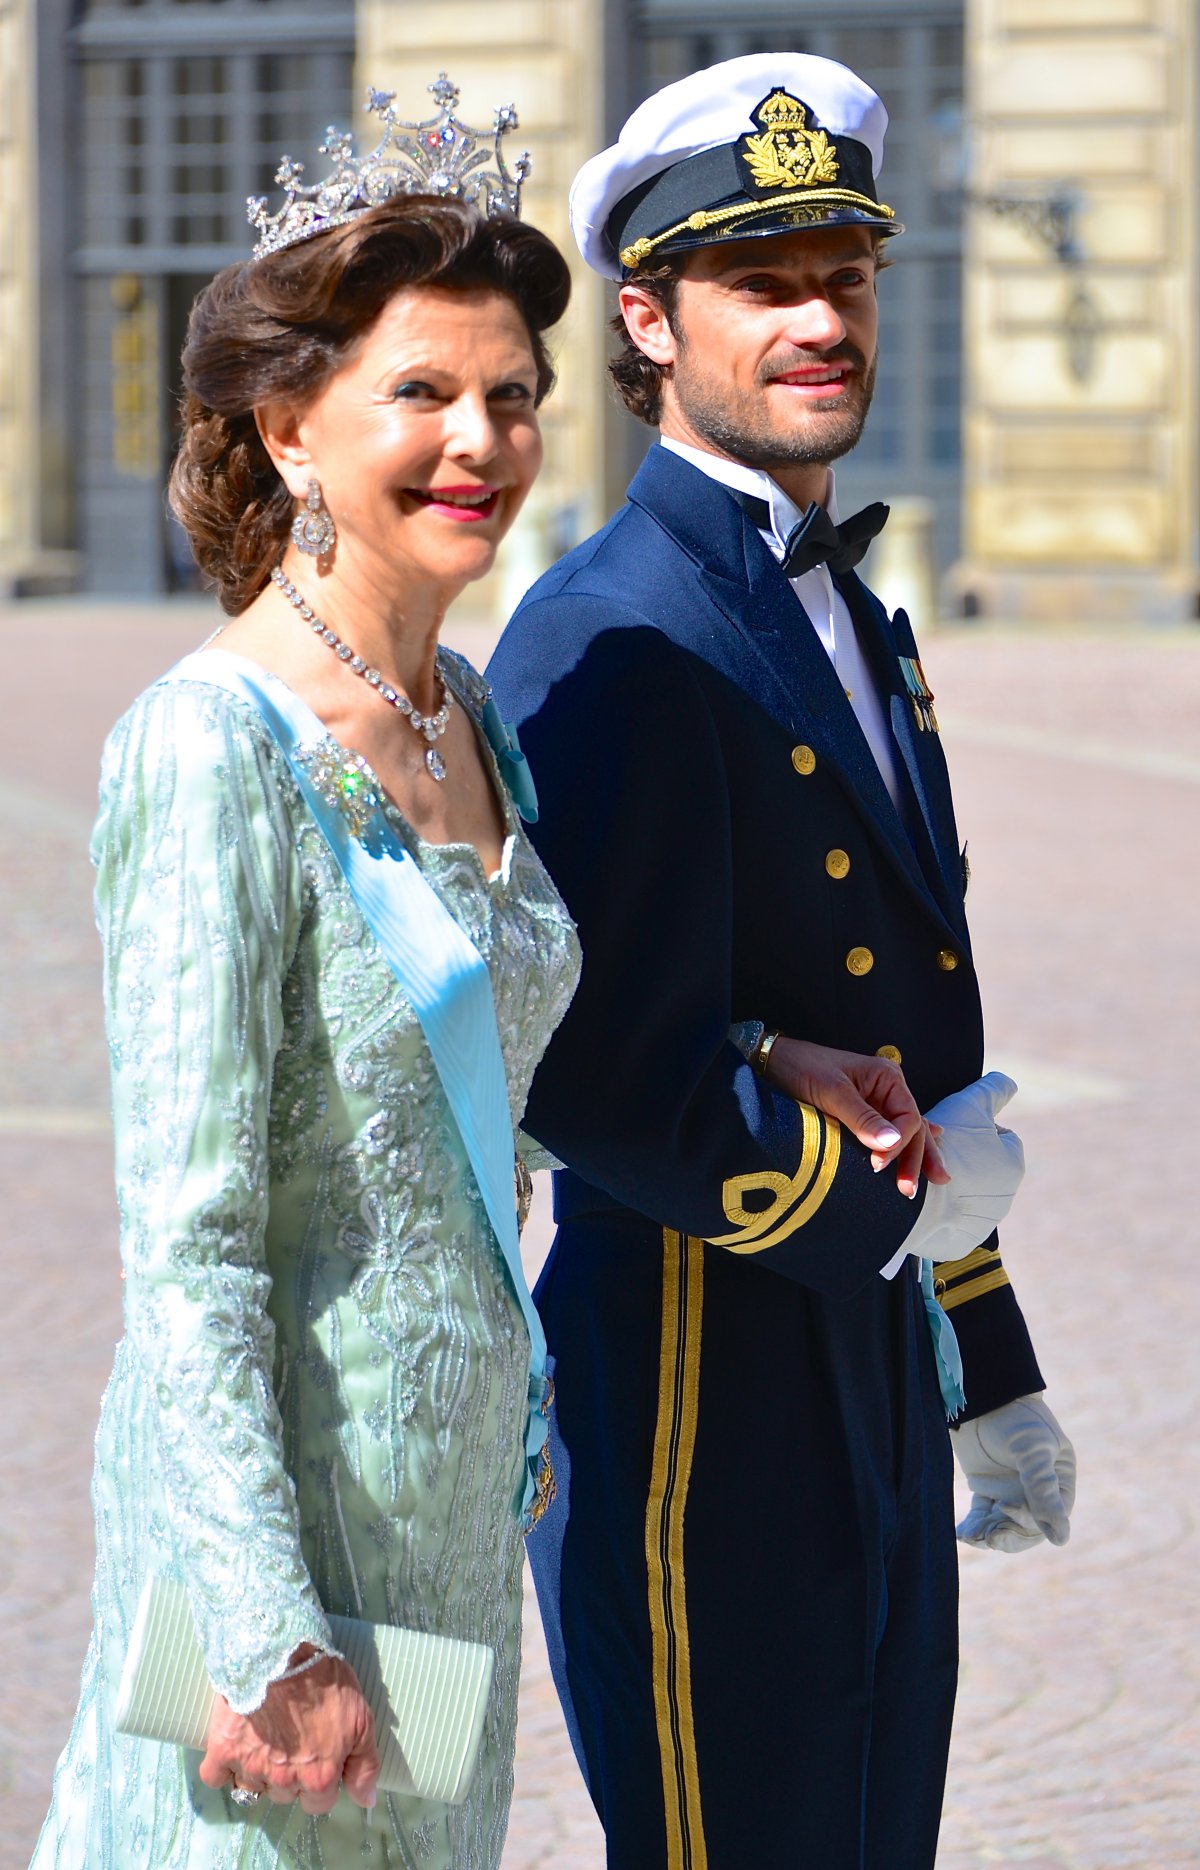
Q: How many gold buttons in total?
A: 5